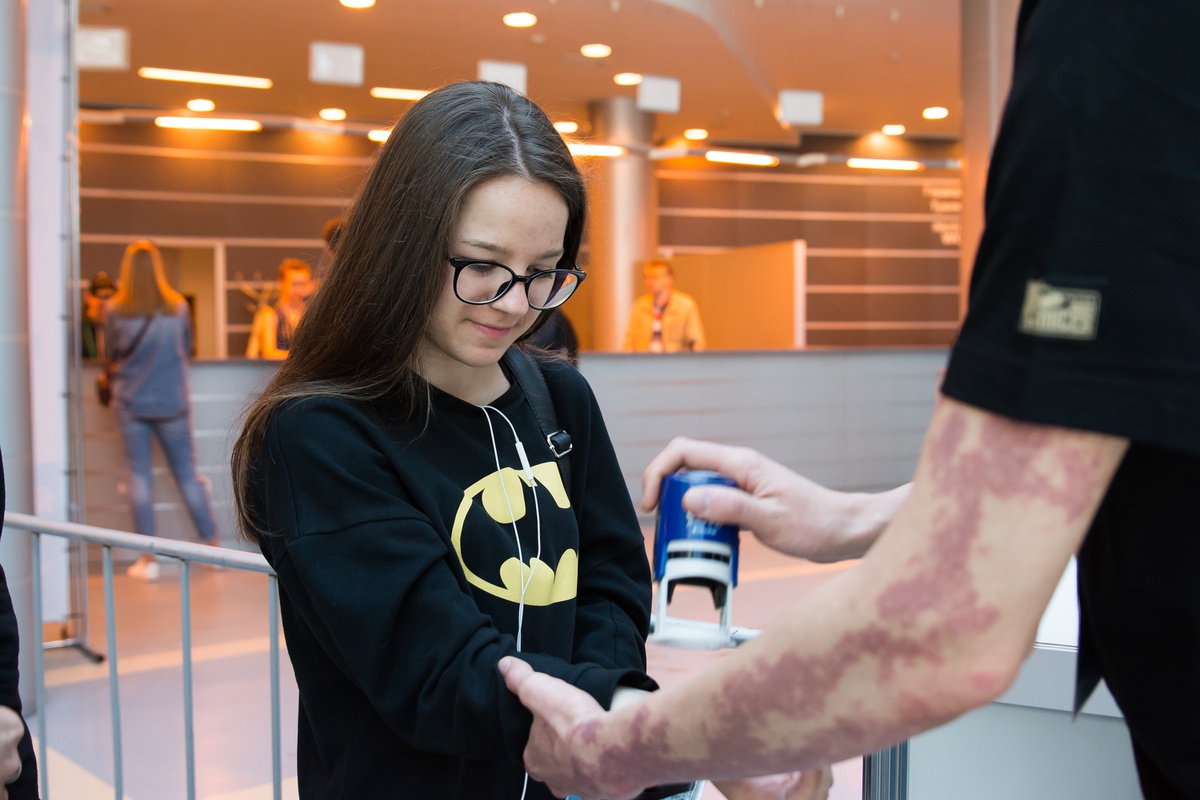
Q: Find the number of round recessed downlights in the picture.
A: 10